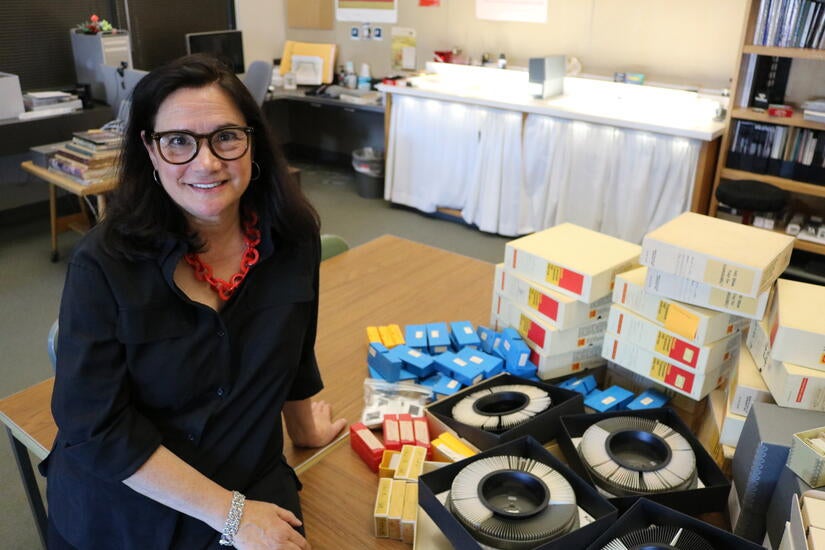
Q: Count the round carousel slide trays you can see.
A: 4